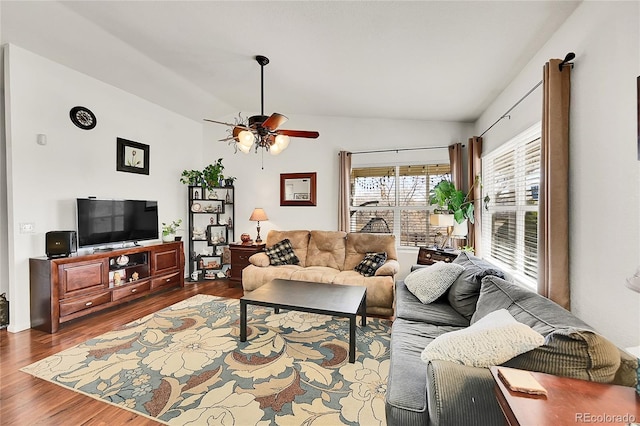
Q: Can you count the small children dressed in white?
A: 0